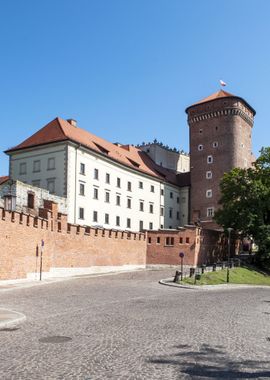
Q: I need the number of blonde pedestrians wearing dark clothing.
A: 0